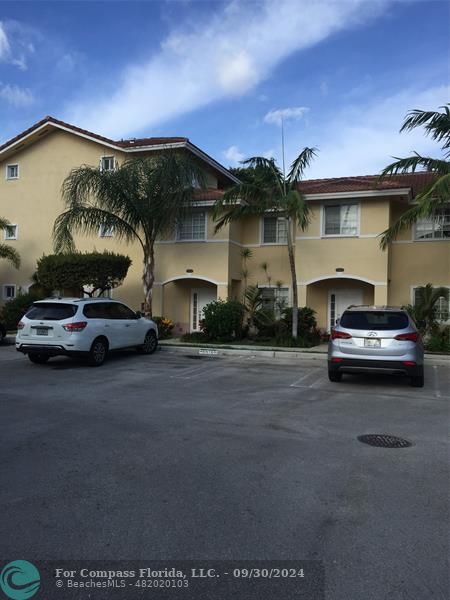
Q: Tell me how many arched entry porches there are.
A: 2